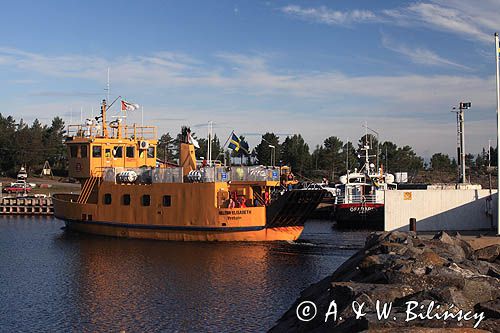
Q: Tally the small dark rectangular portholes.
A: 4